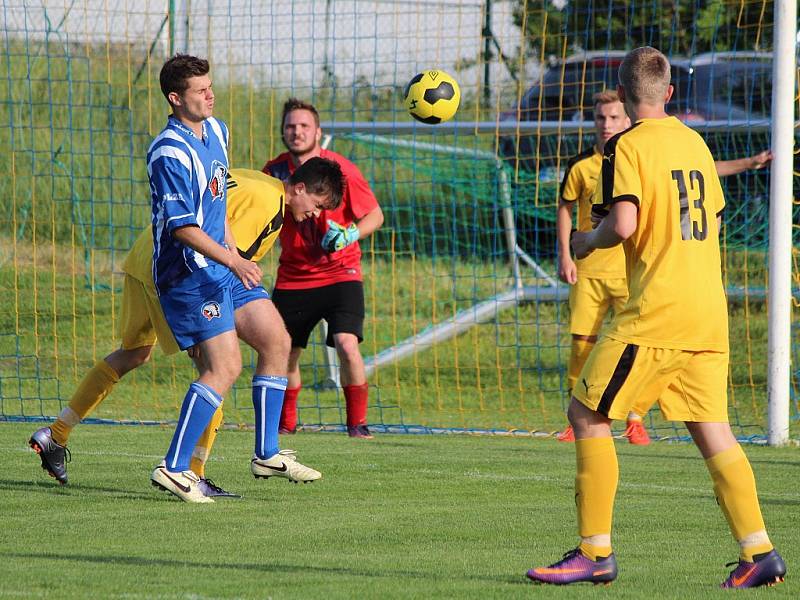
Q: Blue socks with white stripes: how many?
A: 2